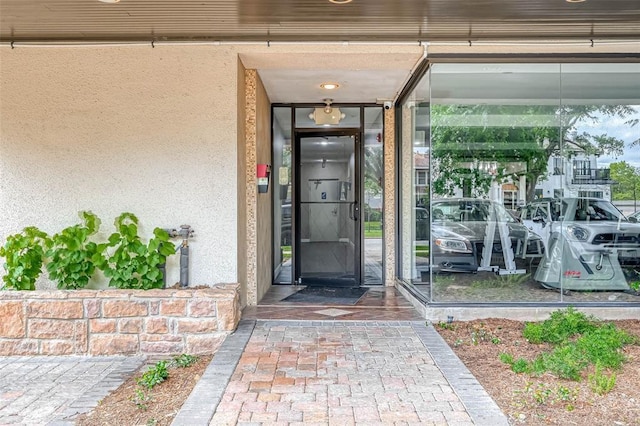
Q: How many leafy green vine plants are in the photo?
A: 3